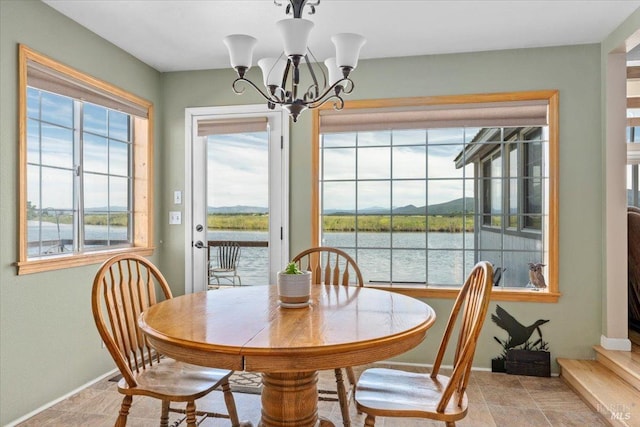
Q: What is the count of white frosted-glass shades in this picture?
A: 5